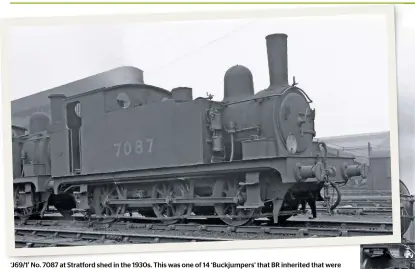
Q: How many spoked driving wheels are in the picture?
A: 3